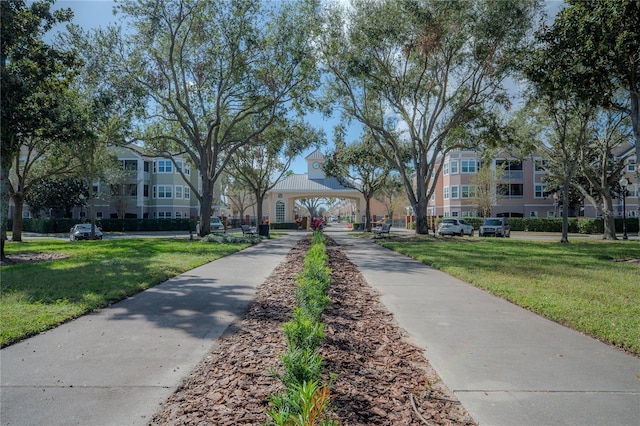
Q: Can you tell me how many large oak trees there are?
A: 2